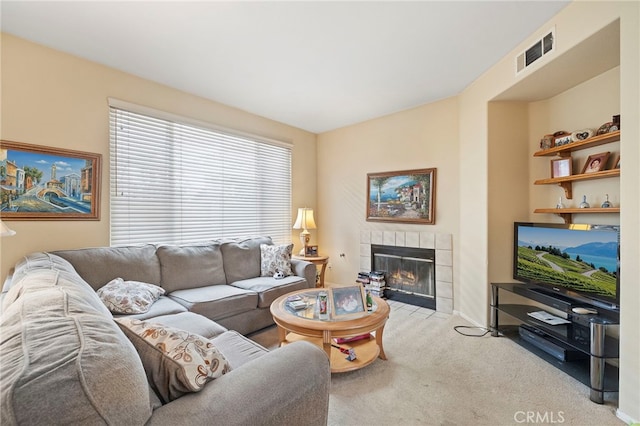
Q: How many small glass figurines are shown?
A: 3